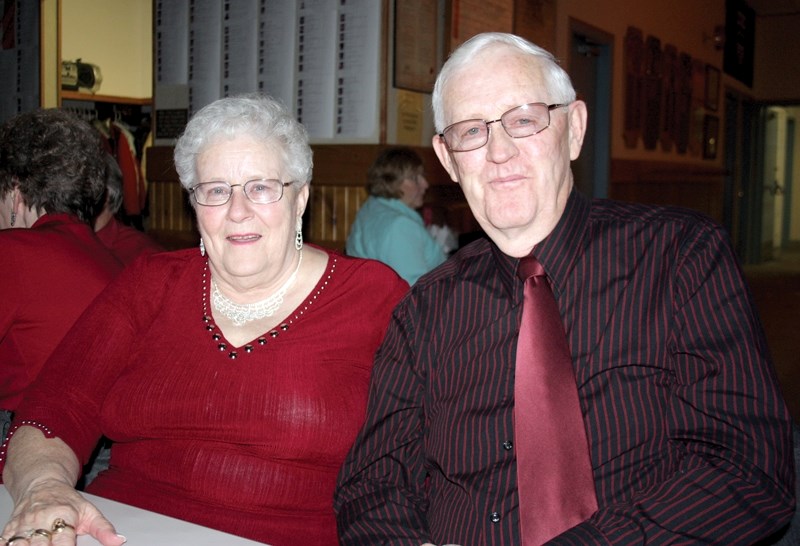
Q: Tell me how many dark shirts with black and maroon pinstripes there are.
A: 1